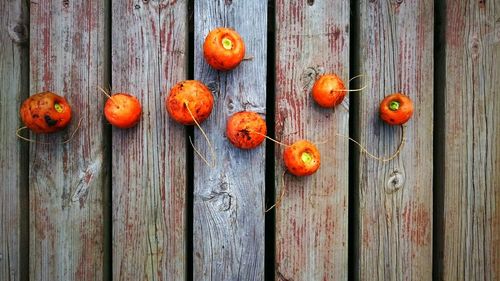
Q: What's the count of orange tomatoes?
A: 8